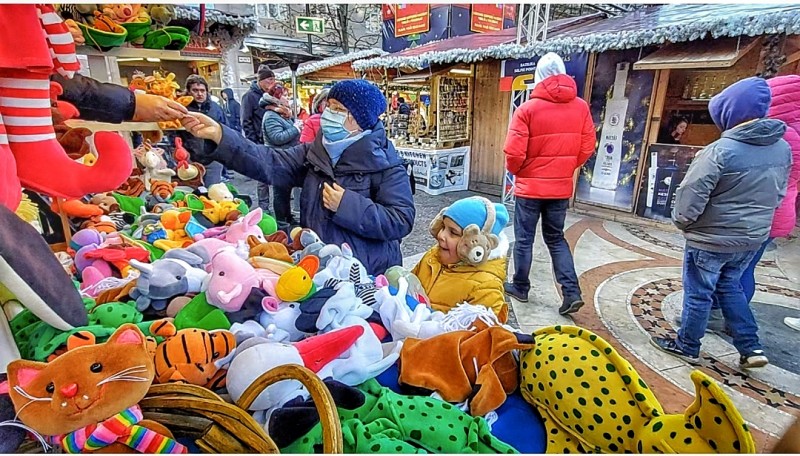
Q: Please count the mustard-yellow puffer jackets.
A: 1